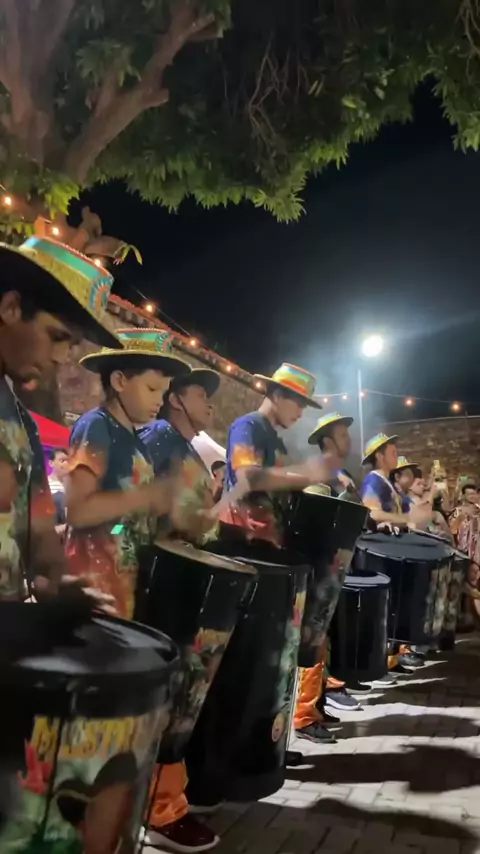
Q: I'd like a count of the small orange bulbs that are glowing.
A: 12